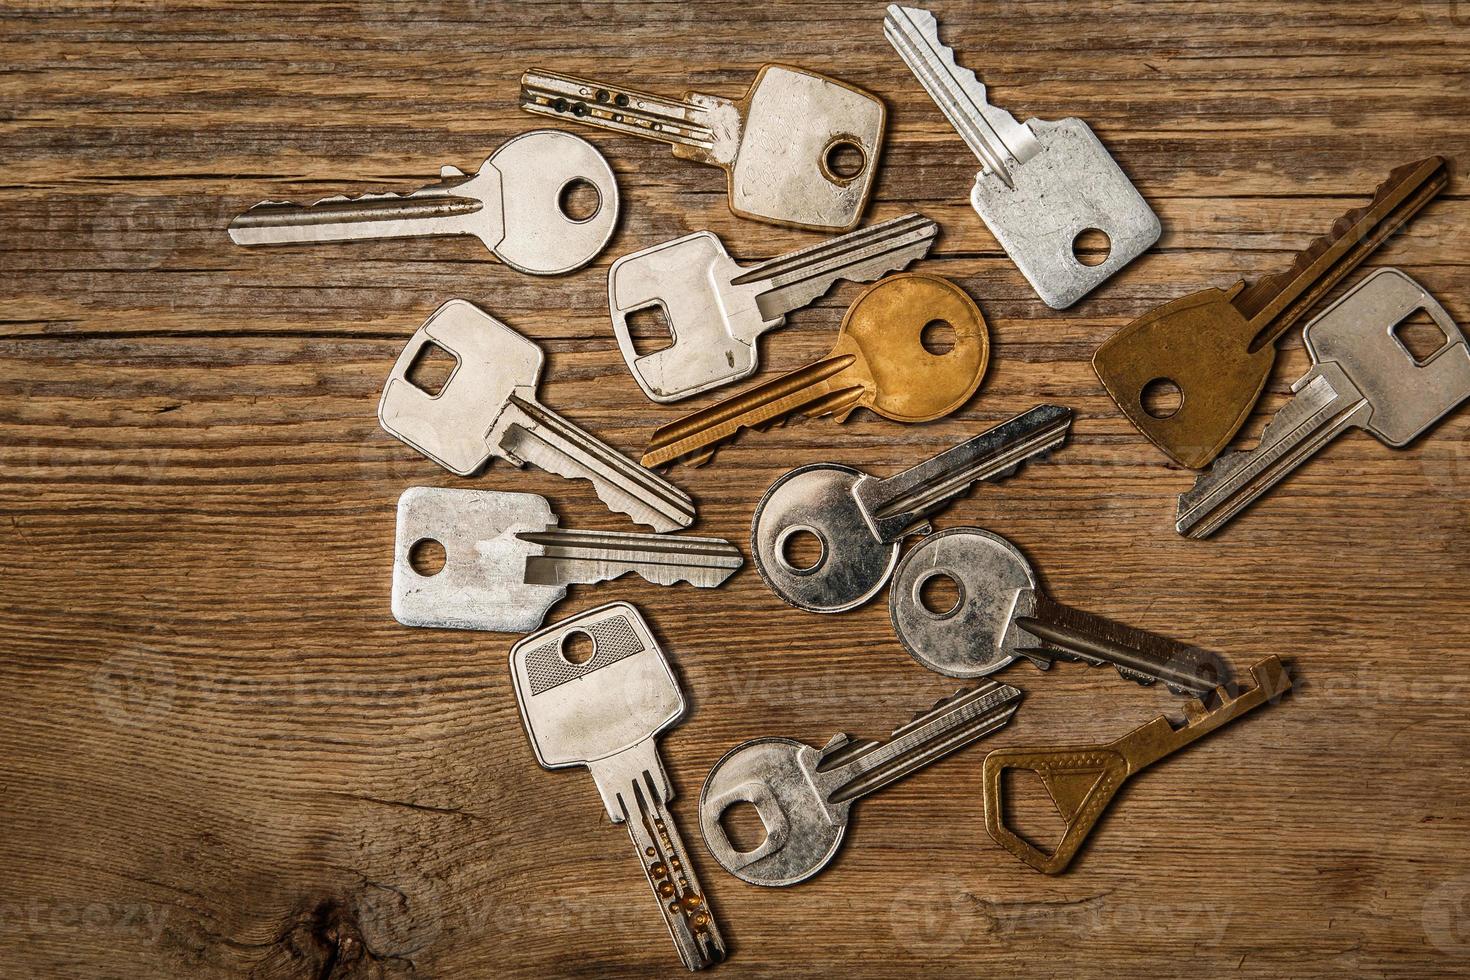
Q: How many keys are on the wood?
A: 14